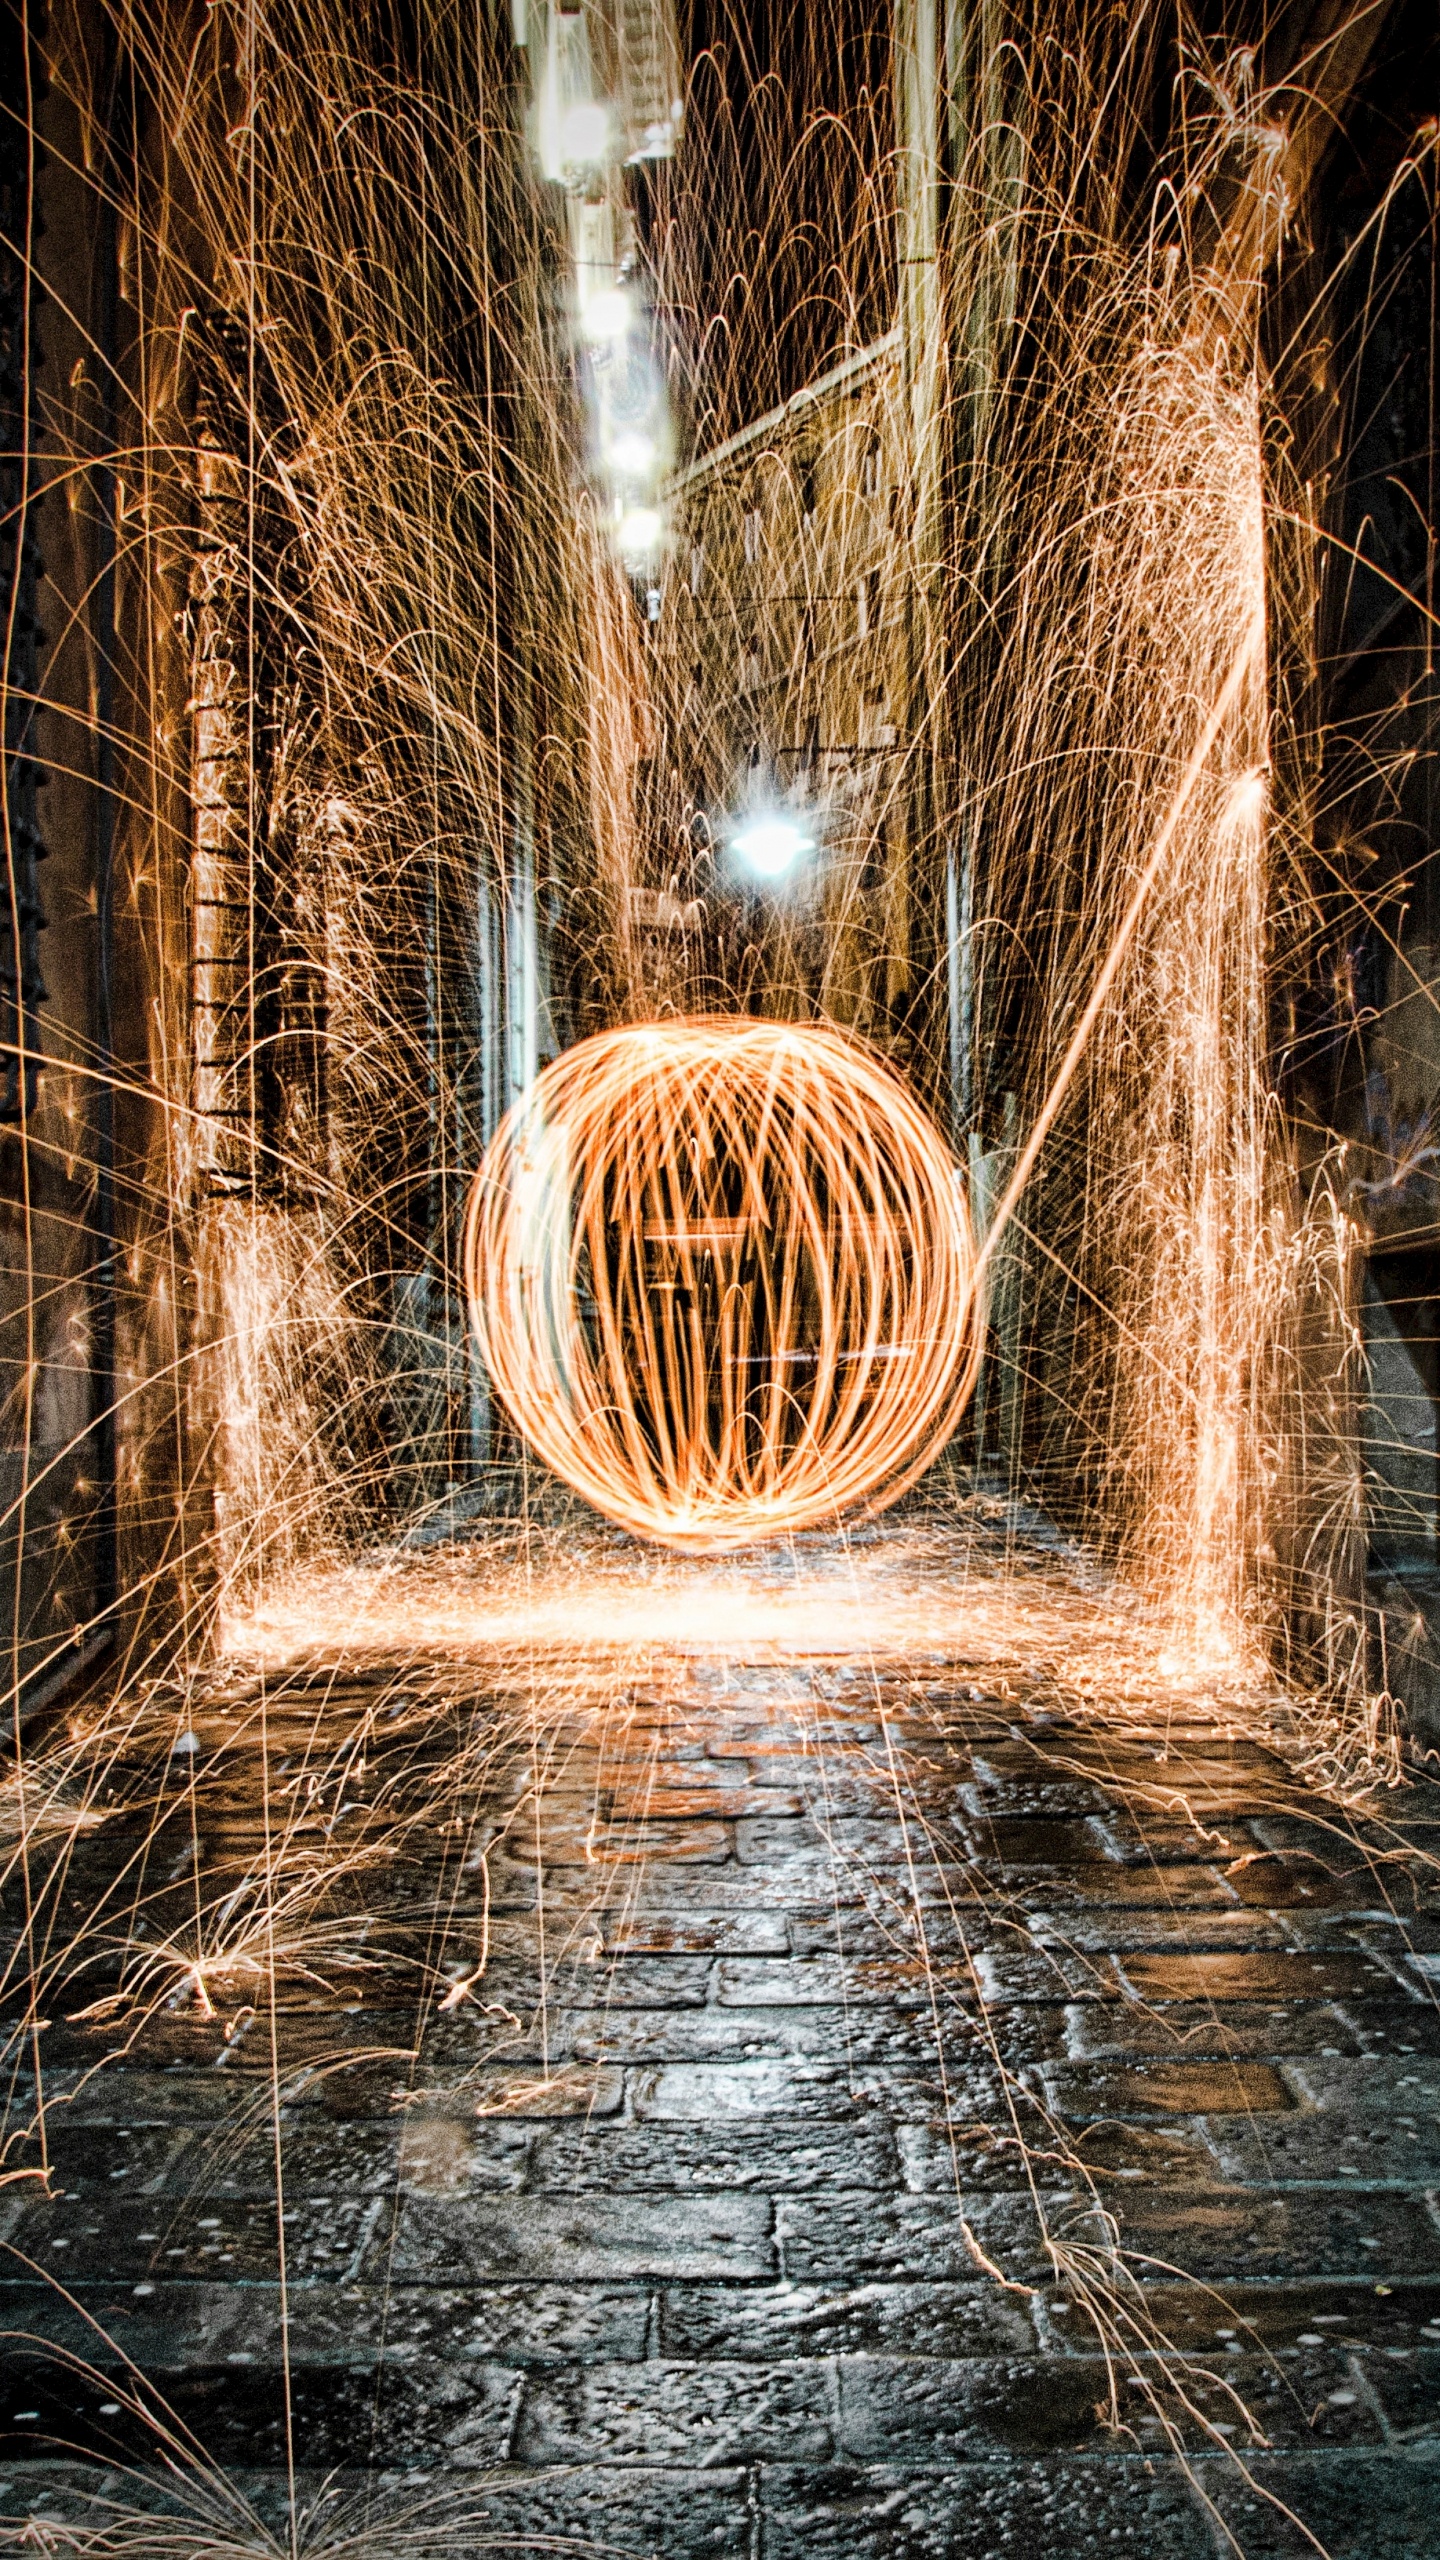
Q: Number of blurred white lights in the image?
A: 5